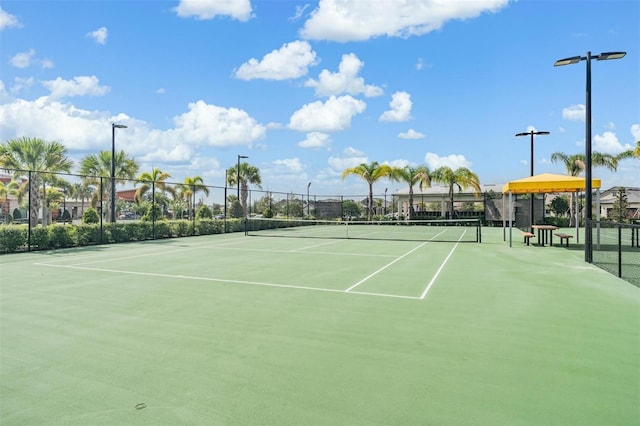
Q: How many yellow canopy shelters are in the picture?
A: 1